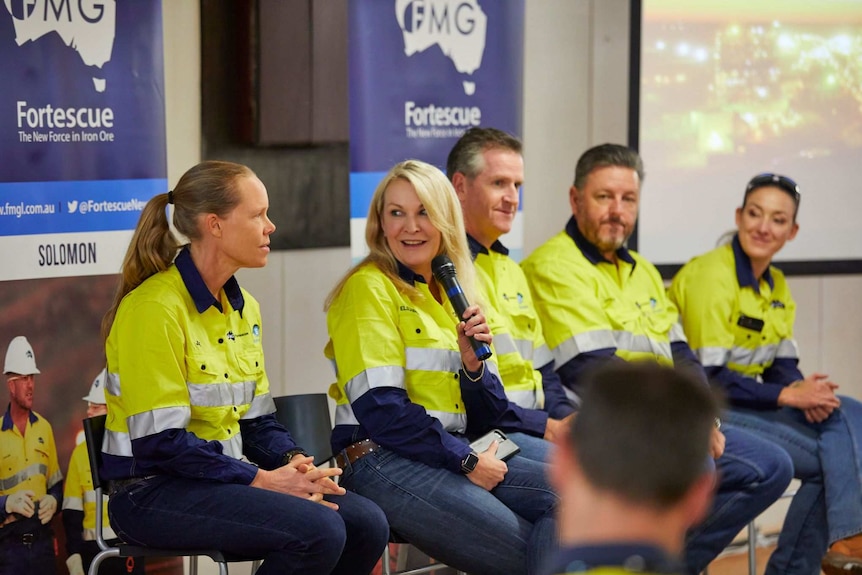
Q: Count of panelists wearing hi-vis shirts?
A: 5